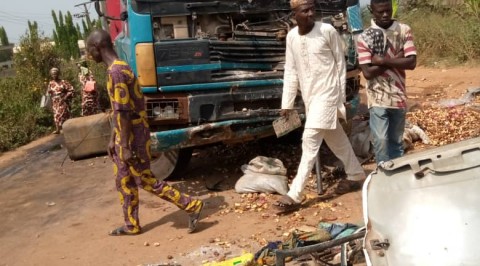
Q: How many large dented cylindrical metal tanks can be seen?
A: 1